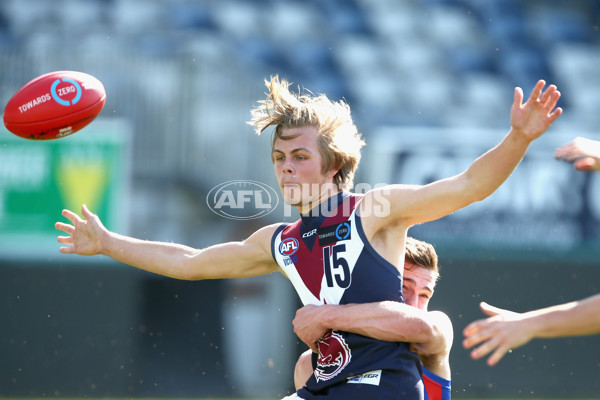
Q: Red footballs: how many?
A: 1